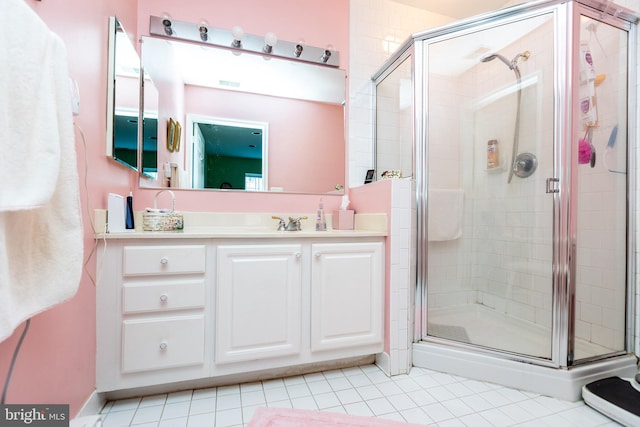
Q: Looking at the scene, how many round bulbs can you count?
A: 6